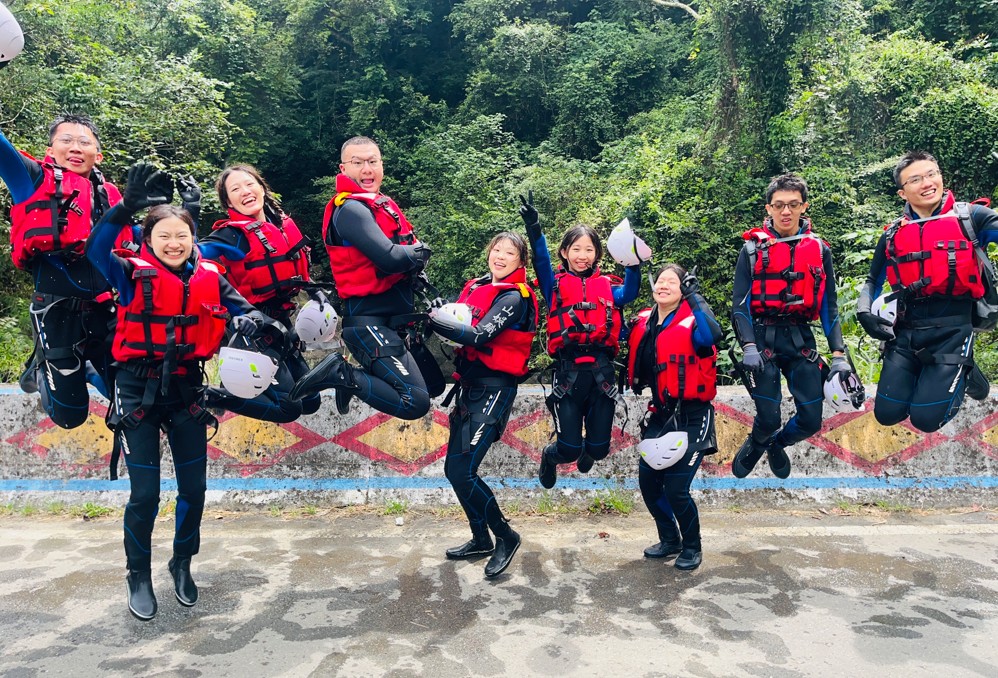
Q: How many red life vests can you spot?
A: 9